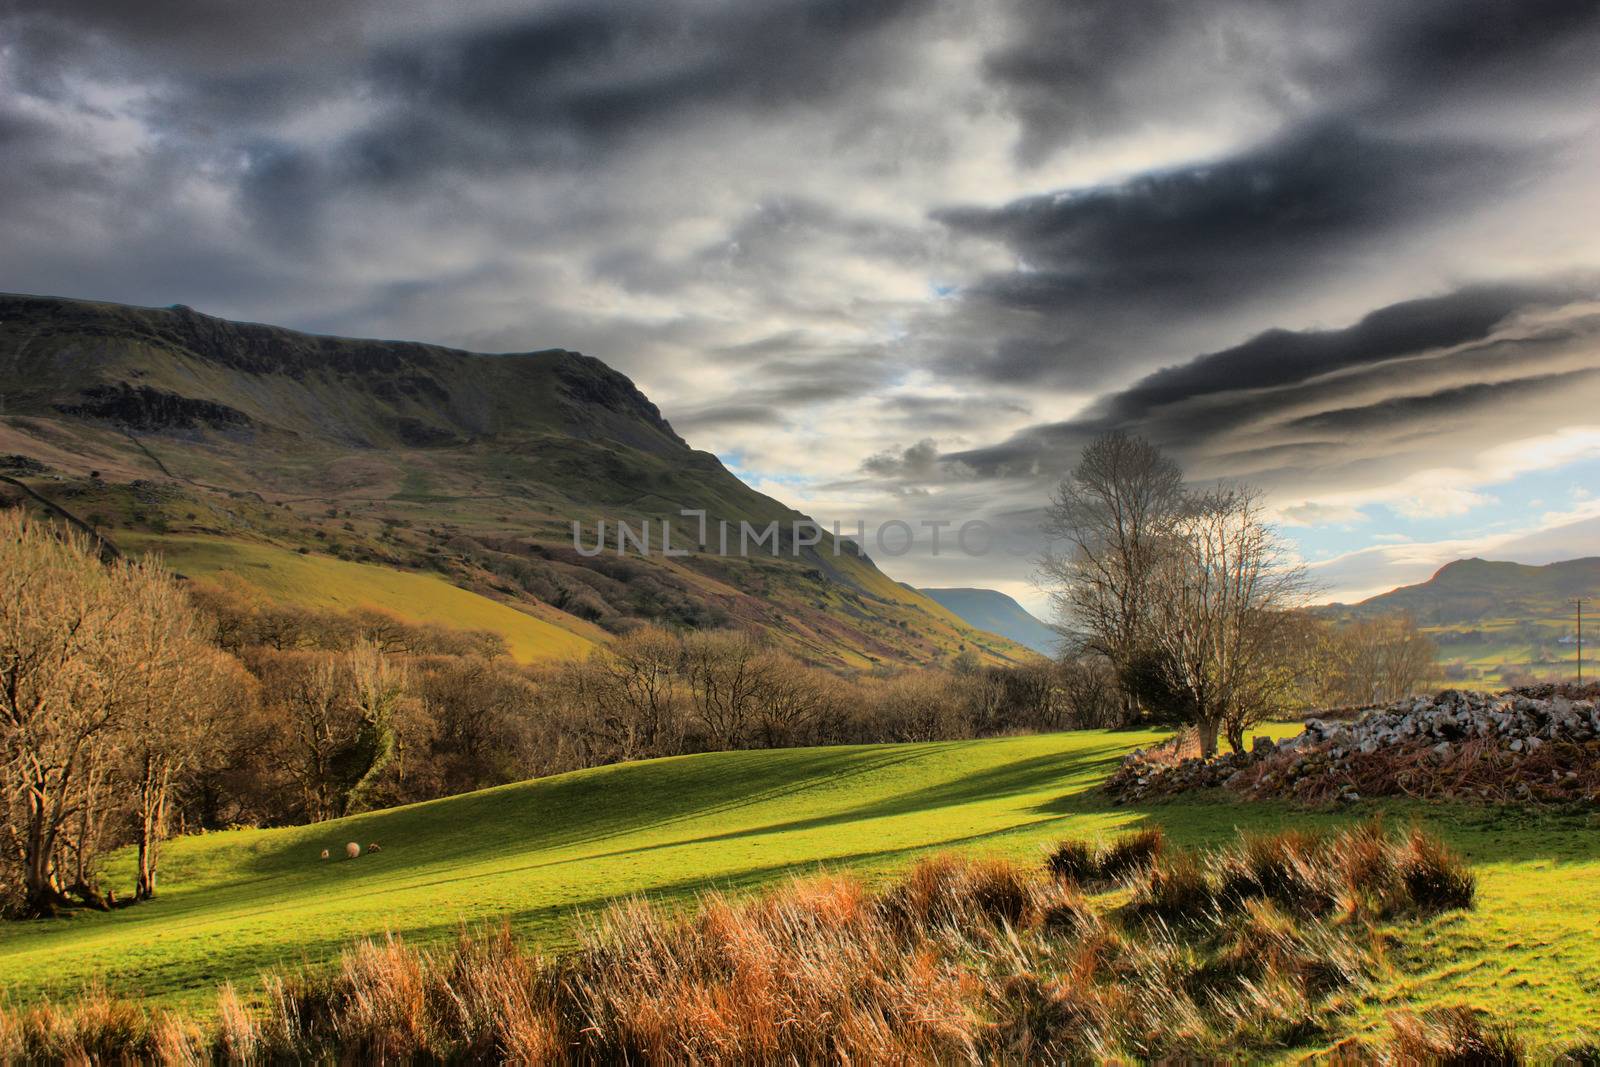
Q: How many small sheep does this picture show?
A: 2